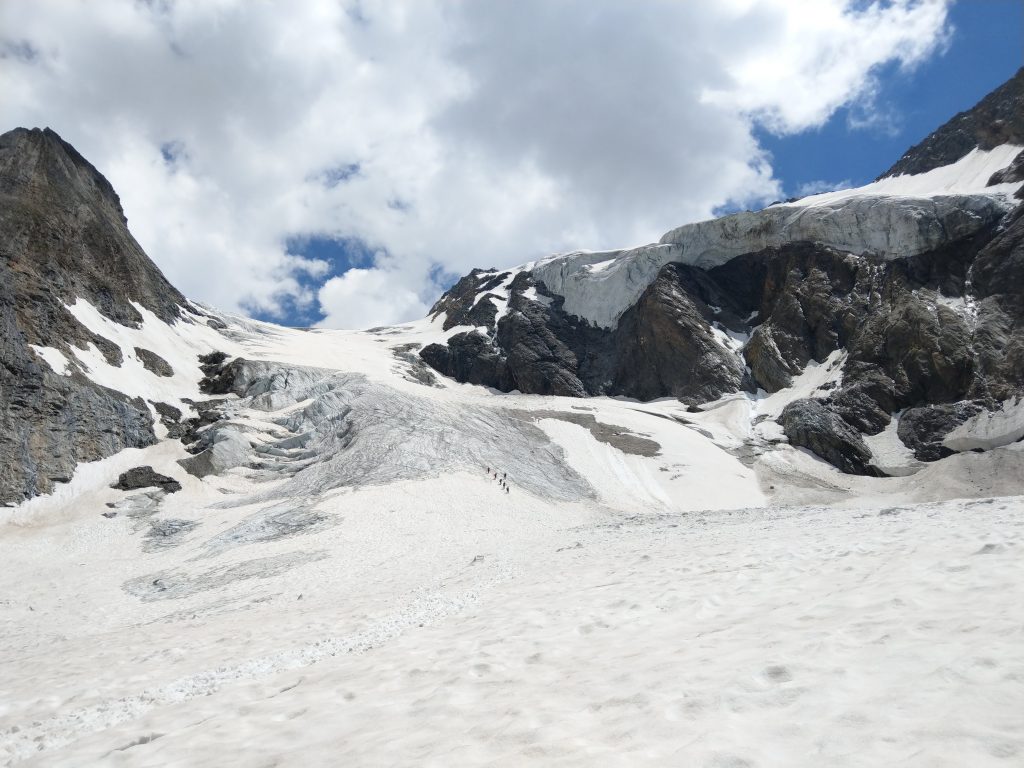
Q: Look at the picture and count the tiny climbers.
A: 6